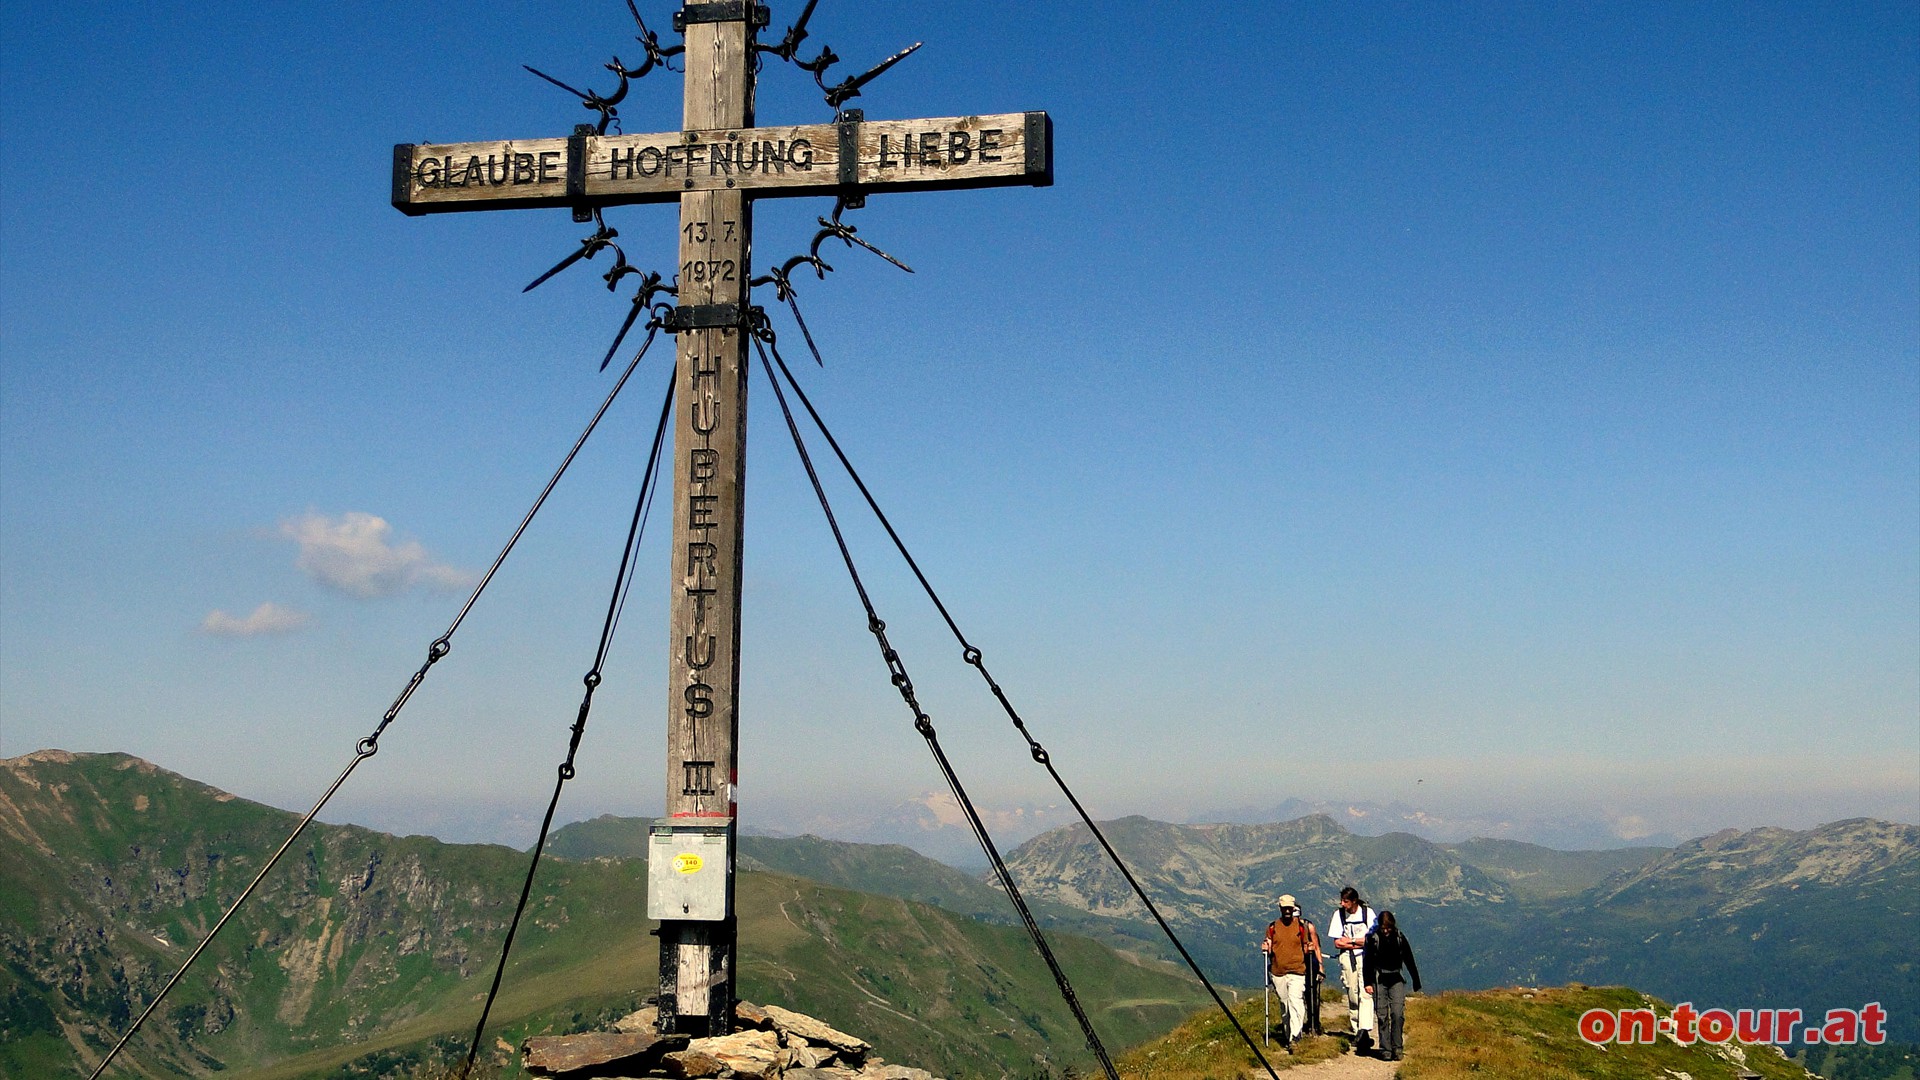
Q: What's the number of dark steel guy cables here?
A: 4